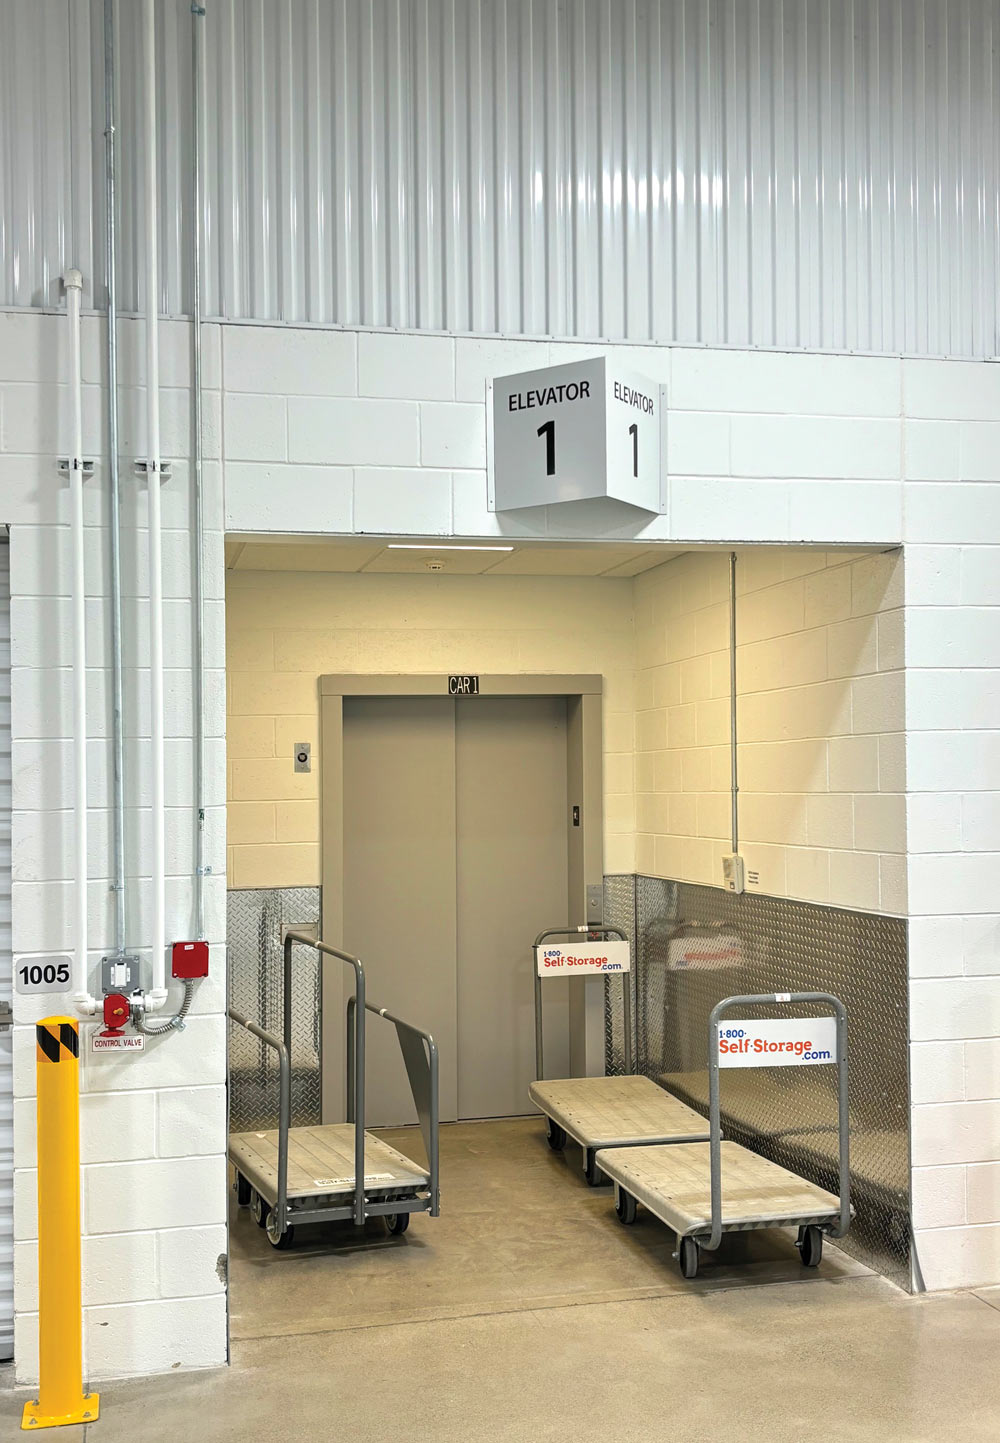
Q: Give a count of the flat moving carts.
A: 3